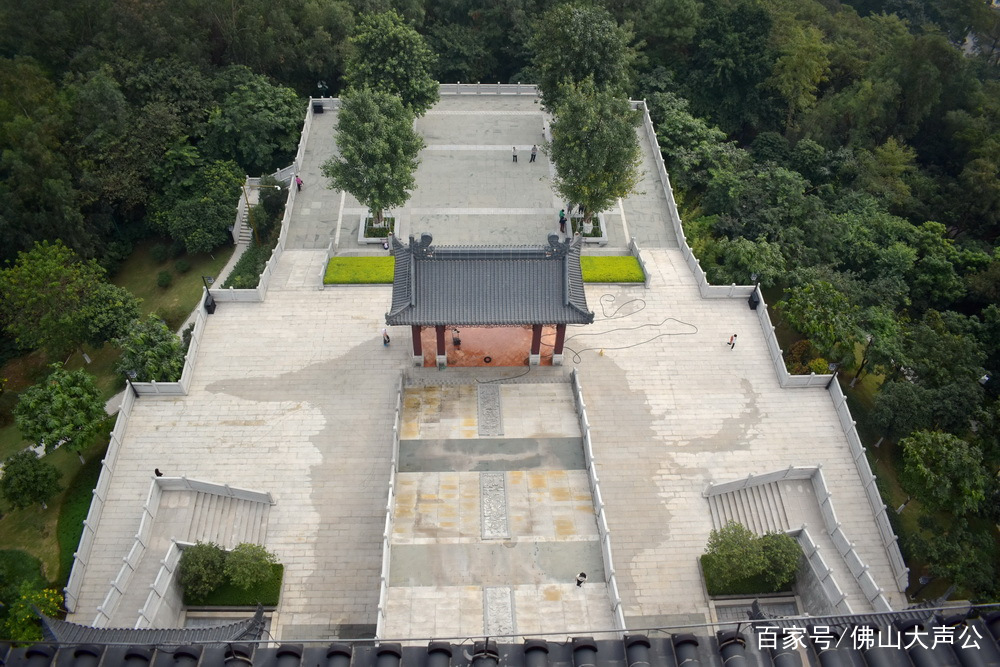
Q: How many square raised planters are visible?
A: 2